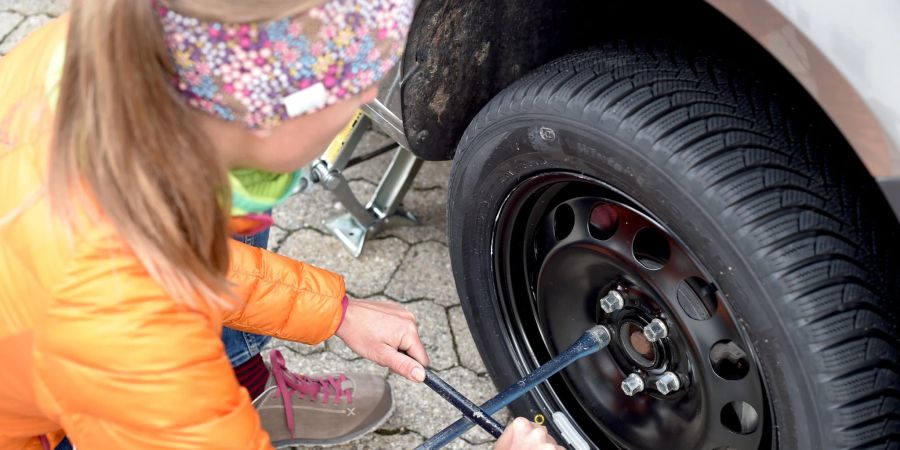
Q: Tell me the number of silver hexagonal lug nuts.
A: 4